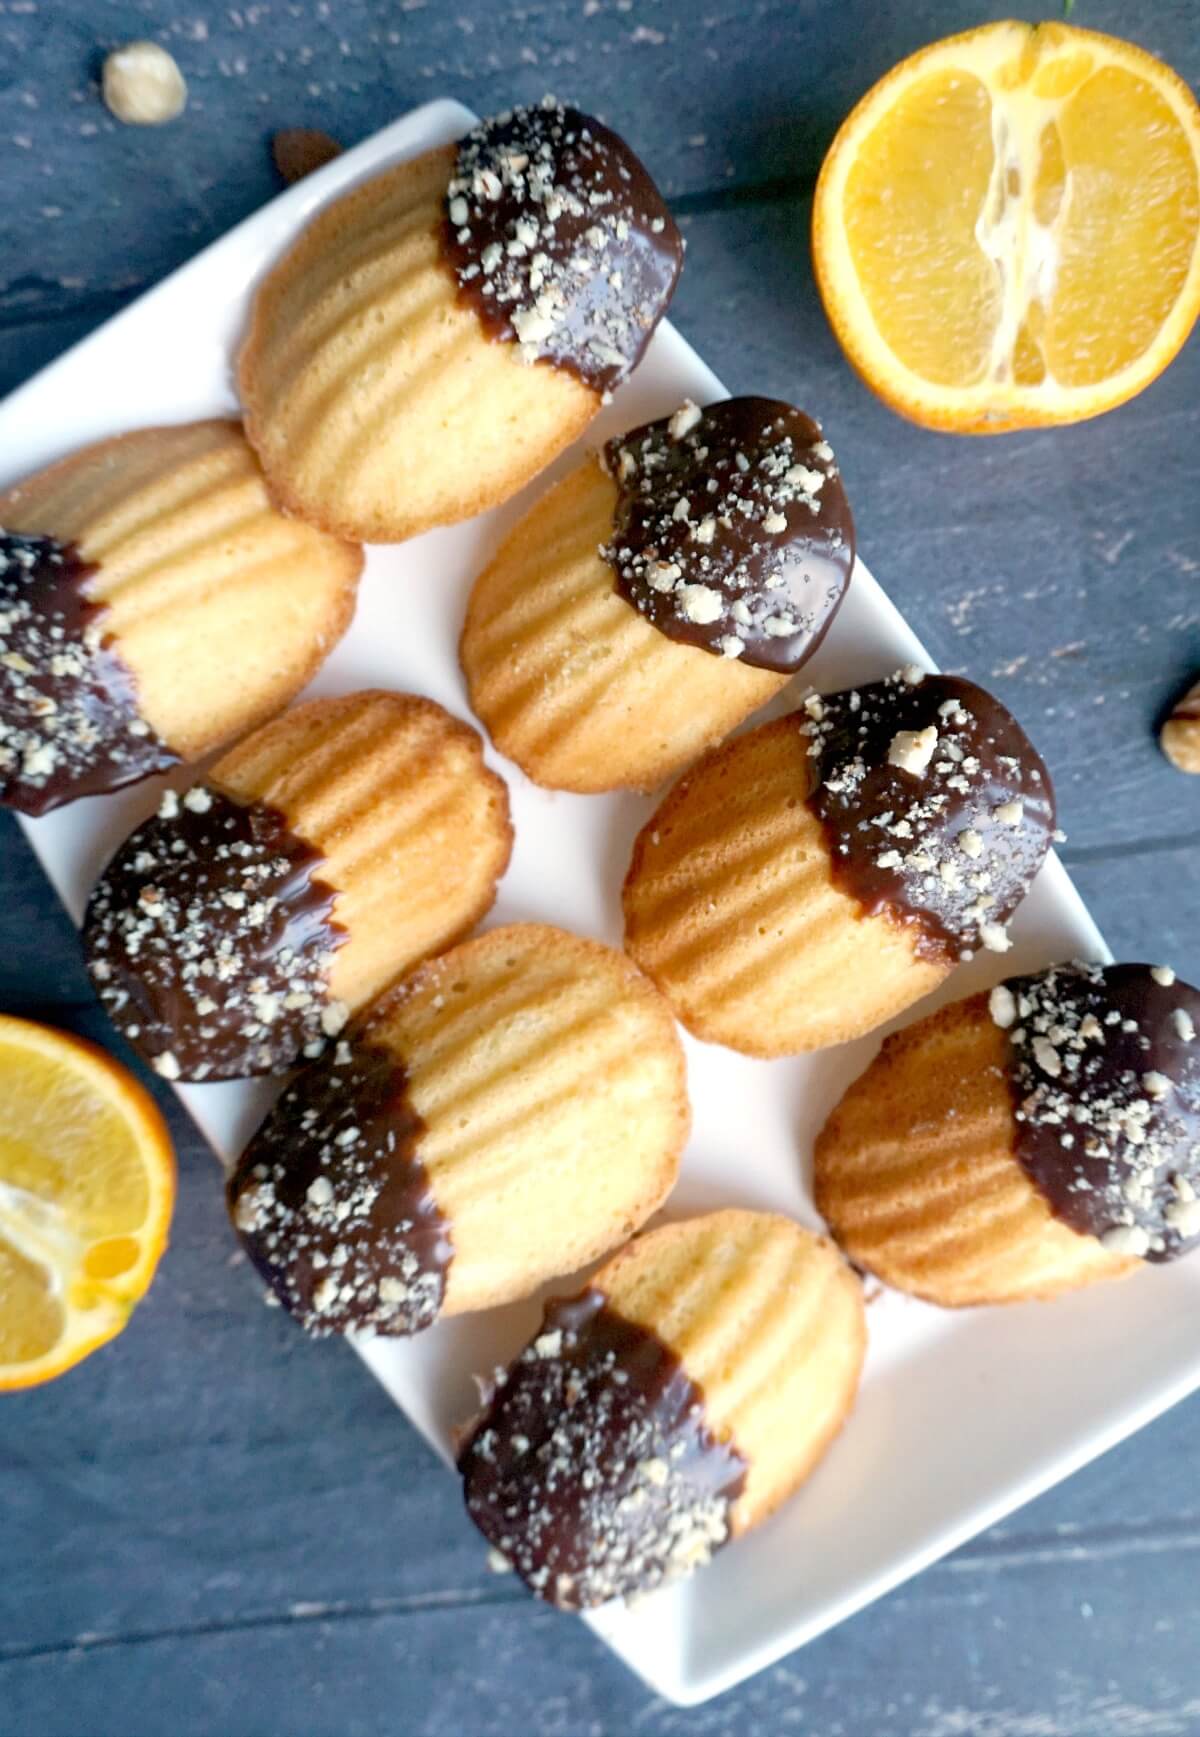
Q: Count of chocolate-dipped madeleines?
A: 8